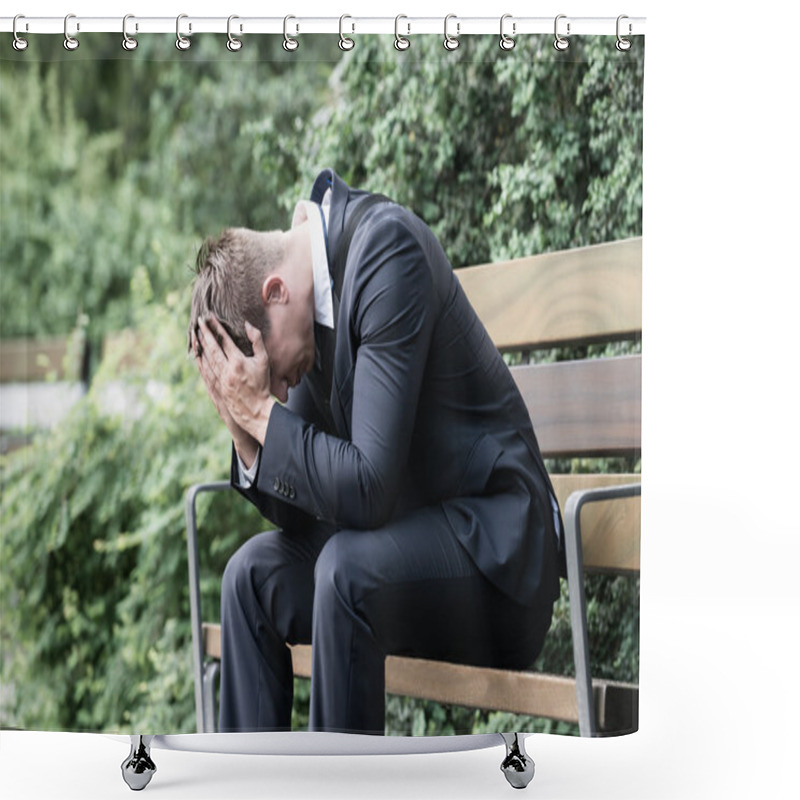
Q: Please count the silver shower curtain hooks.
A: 12